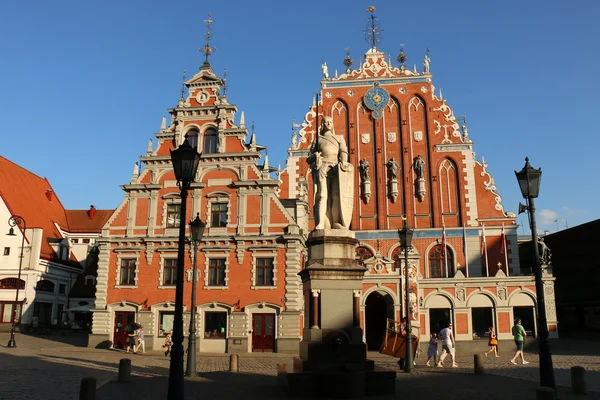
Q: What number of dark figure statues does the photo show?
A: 3